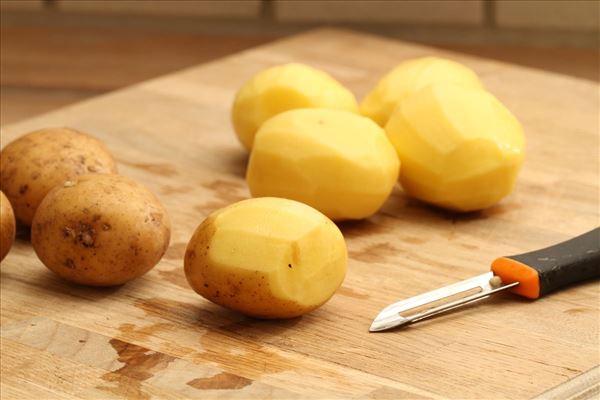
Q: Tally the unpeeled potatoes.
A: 3